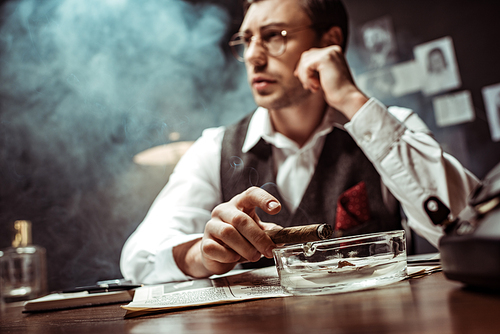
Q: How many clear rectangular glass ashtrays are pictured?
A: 1